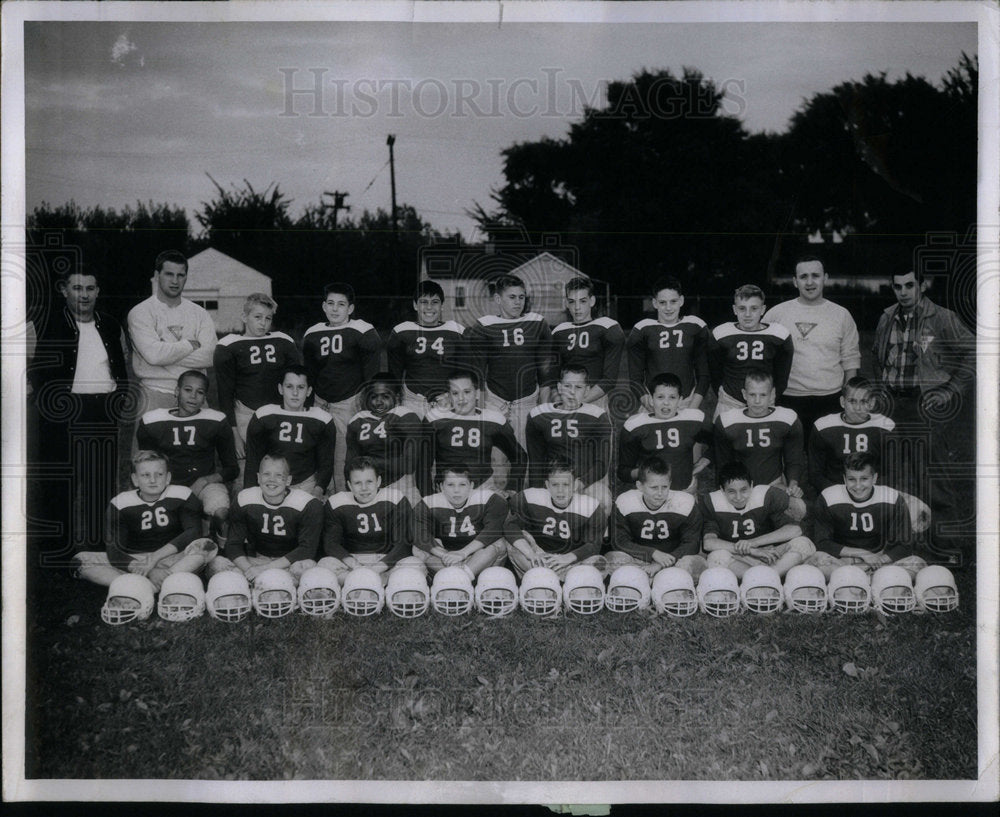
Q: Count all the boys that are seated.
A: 8